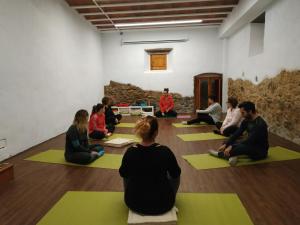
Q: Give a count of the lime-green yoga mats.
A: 7